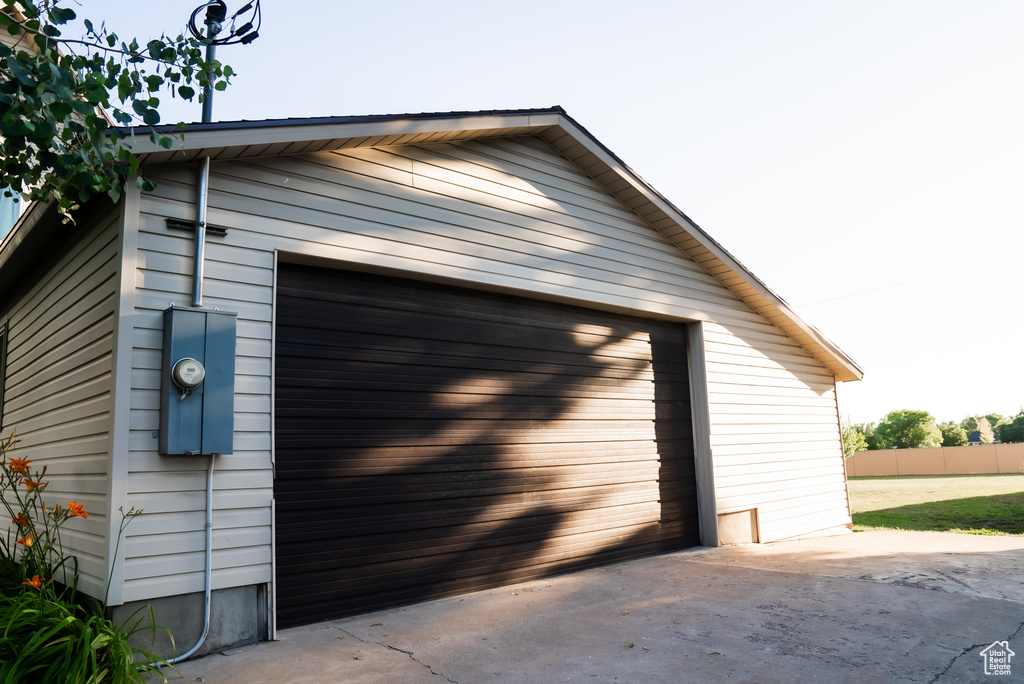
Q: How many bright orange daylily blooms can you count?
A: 6